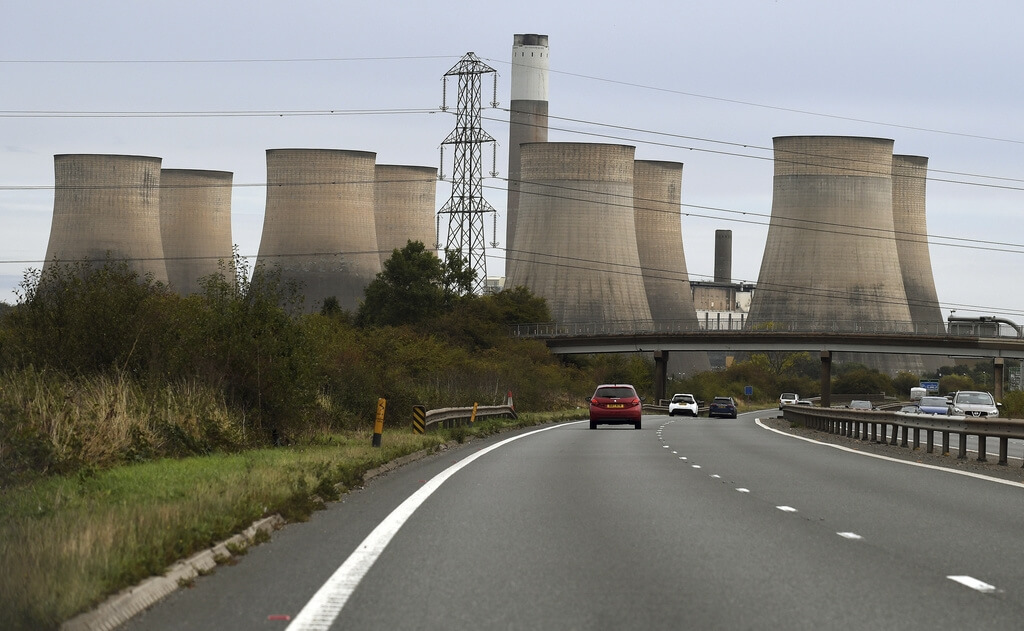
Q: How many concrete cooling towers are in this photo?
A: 8